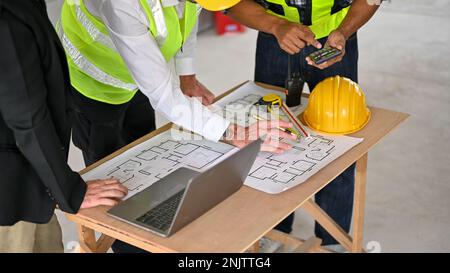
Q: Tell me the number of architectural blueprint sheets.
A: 3